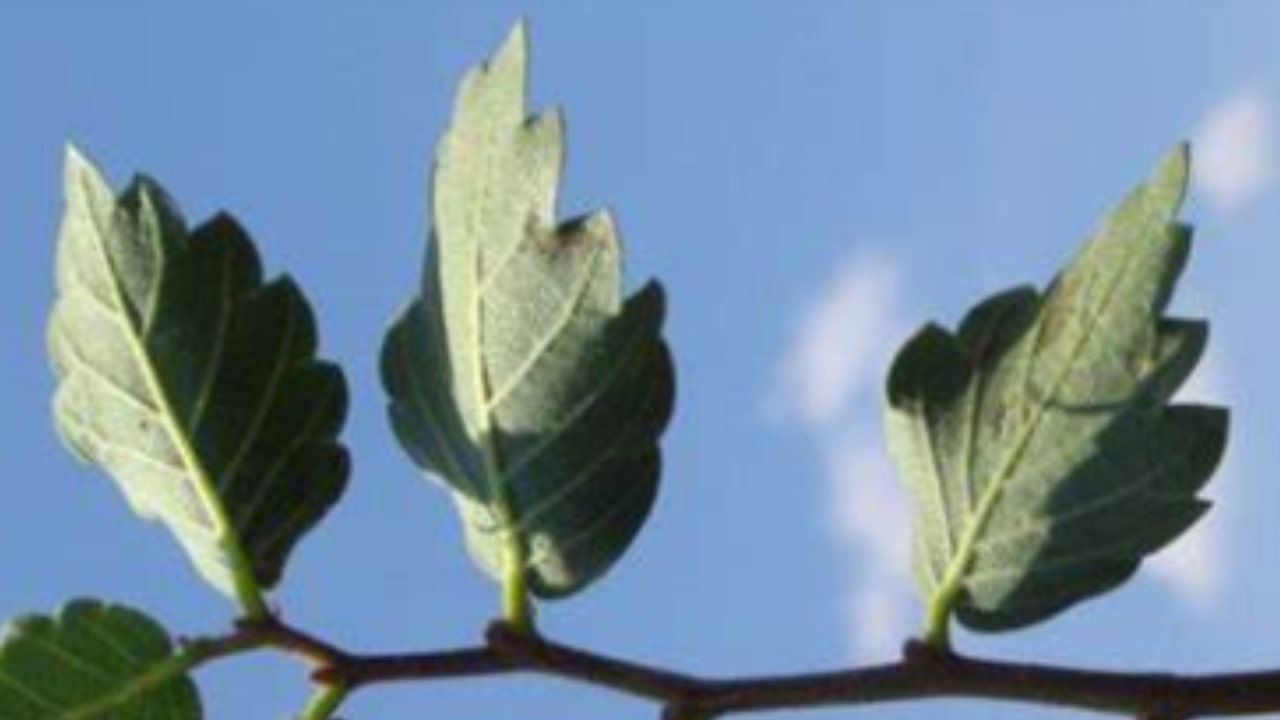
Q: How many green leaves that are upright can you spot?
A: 3